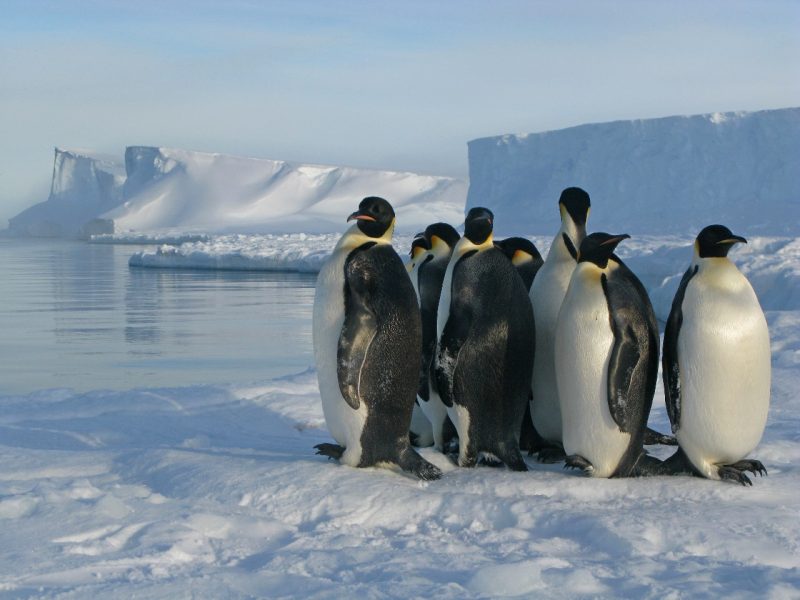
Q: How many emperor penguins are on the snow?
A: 8